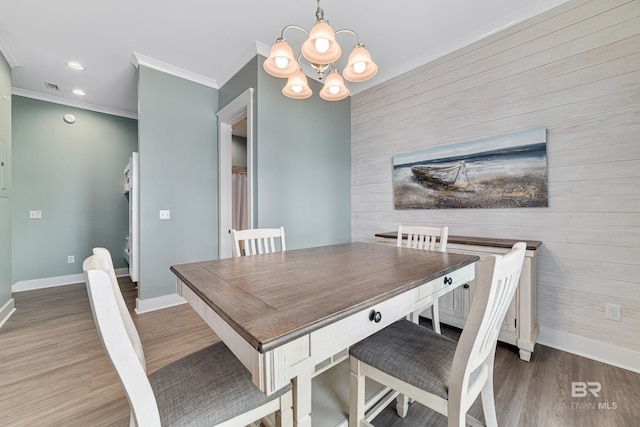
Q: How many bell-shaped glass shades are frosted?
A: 5